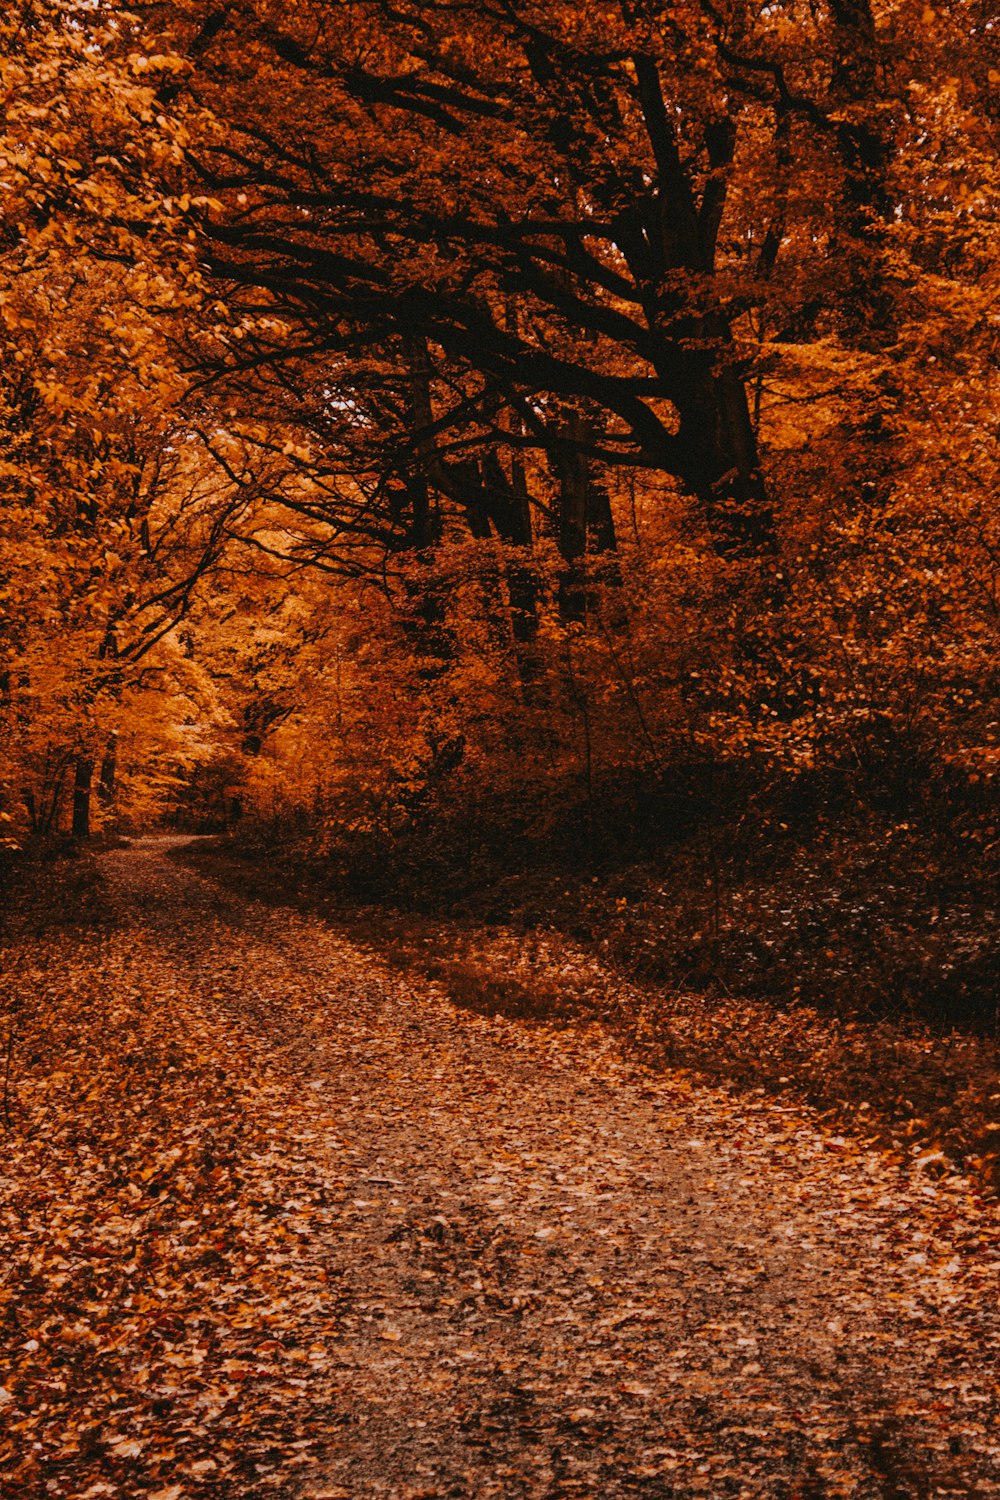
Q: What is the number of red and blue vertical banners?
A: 0